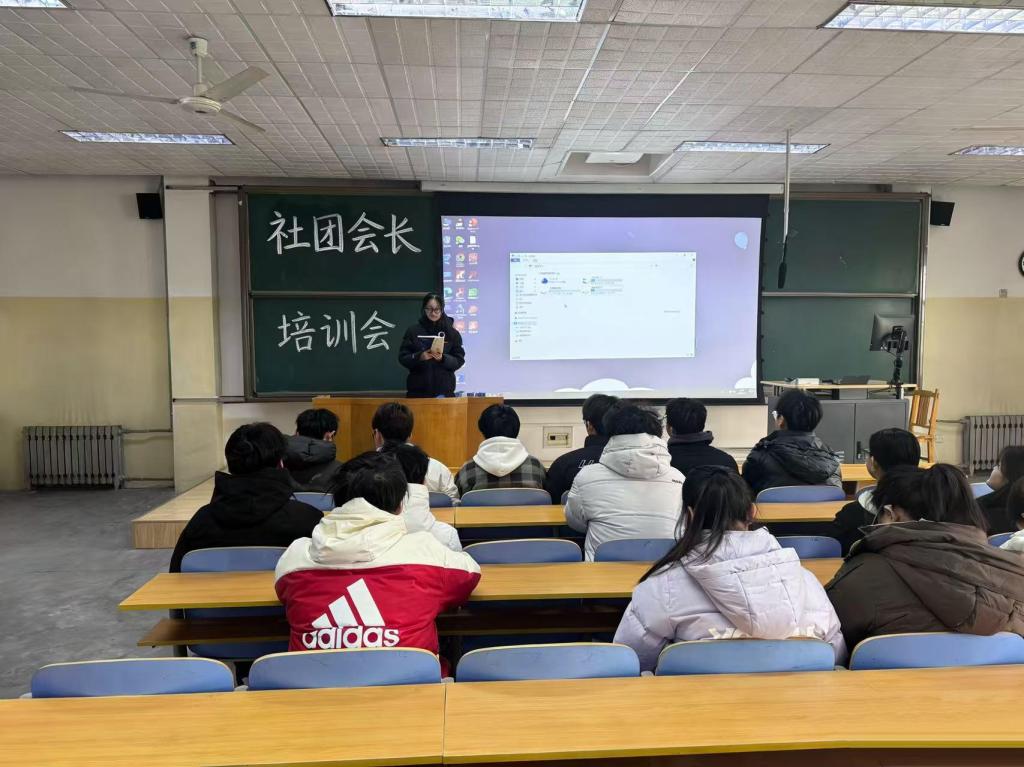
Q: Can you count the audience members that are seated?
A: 15